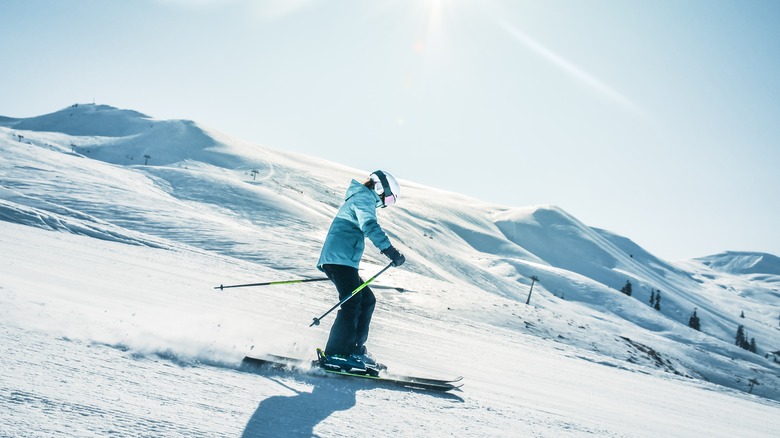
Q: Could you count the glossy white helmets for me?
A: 1